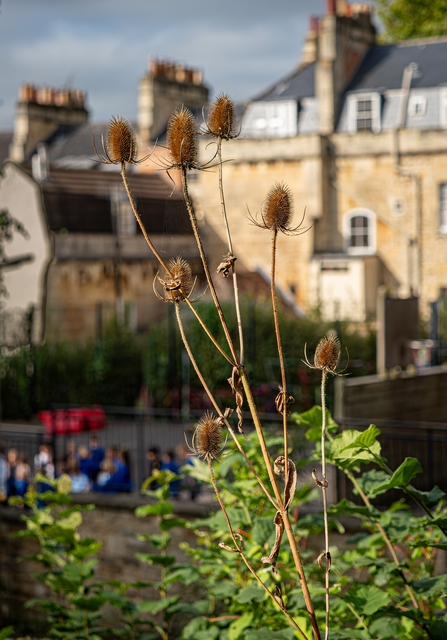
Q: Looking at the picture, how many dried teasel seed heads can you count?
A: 7